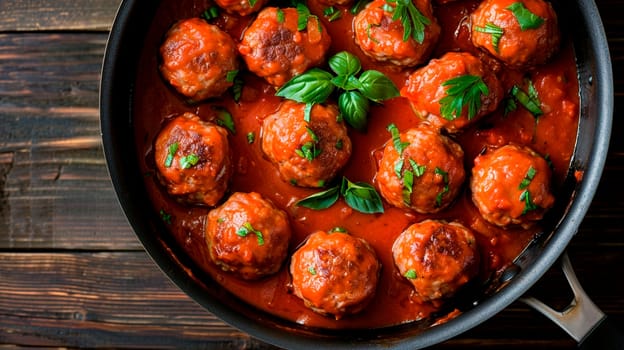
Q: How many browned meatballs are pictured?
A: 13